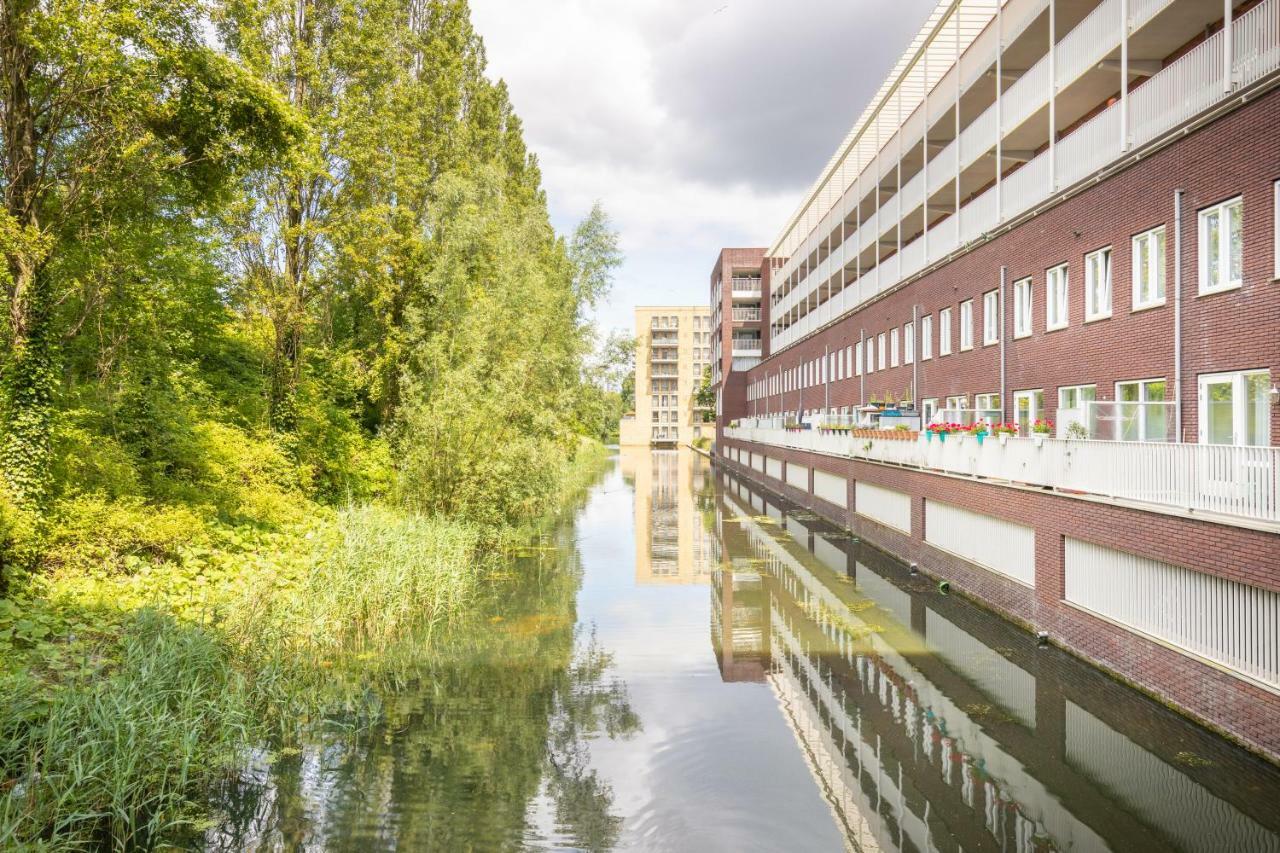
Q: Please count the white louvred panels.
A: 10